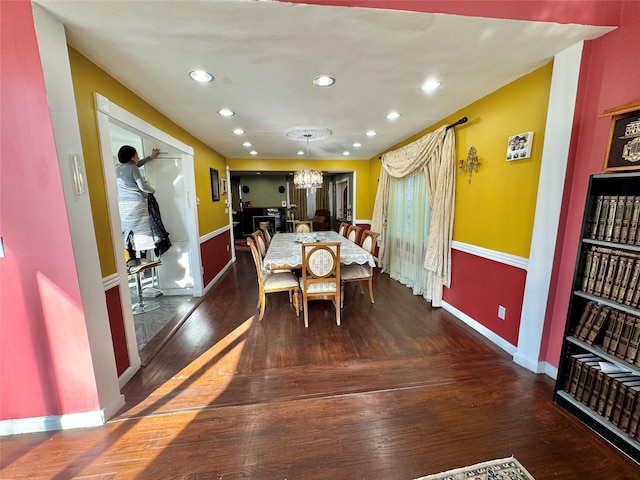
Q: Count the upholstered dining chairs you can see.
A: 8